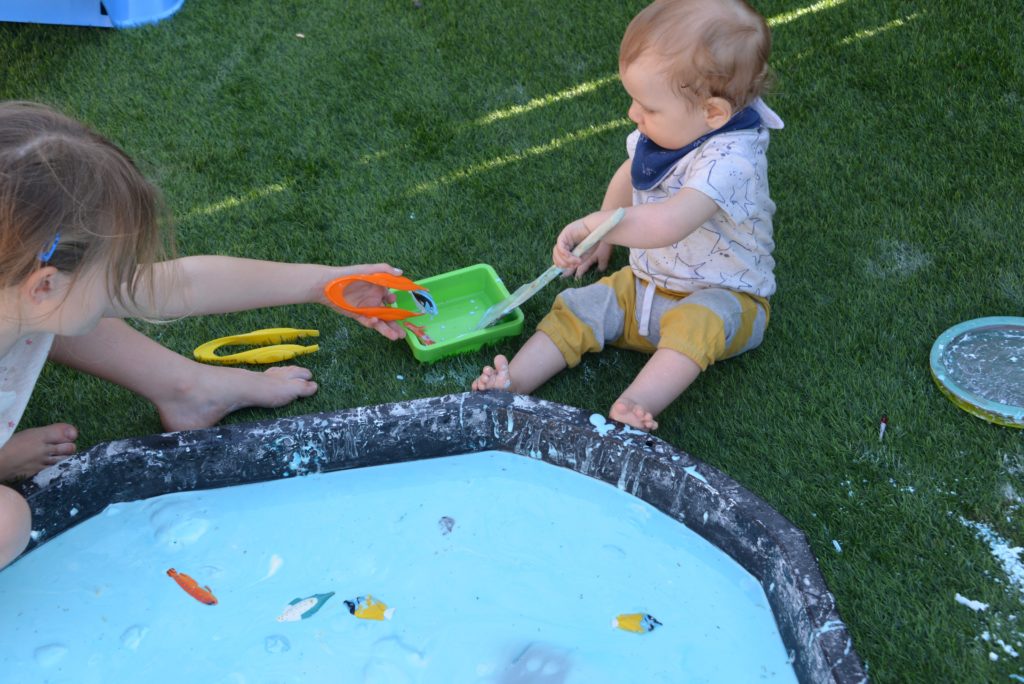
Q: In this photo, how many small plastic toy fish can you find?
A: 6